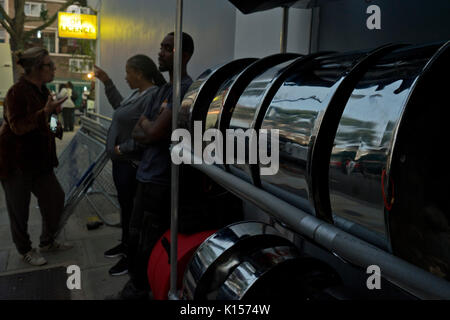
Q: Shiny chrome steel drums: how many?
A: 7